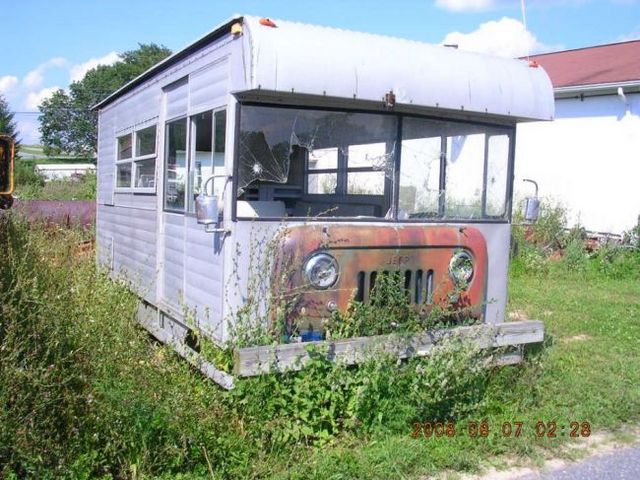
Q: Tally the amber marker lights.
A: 3